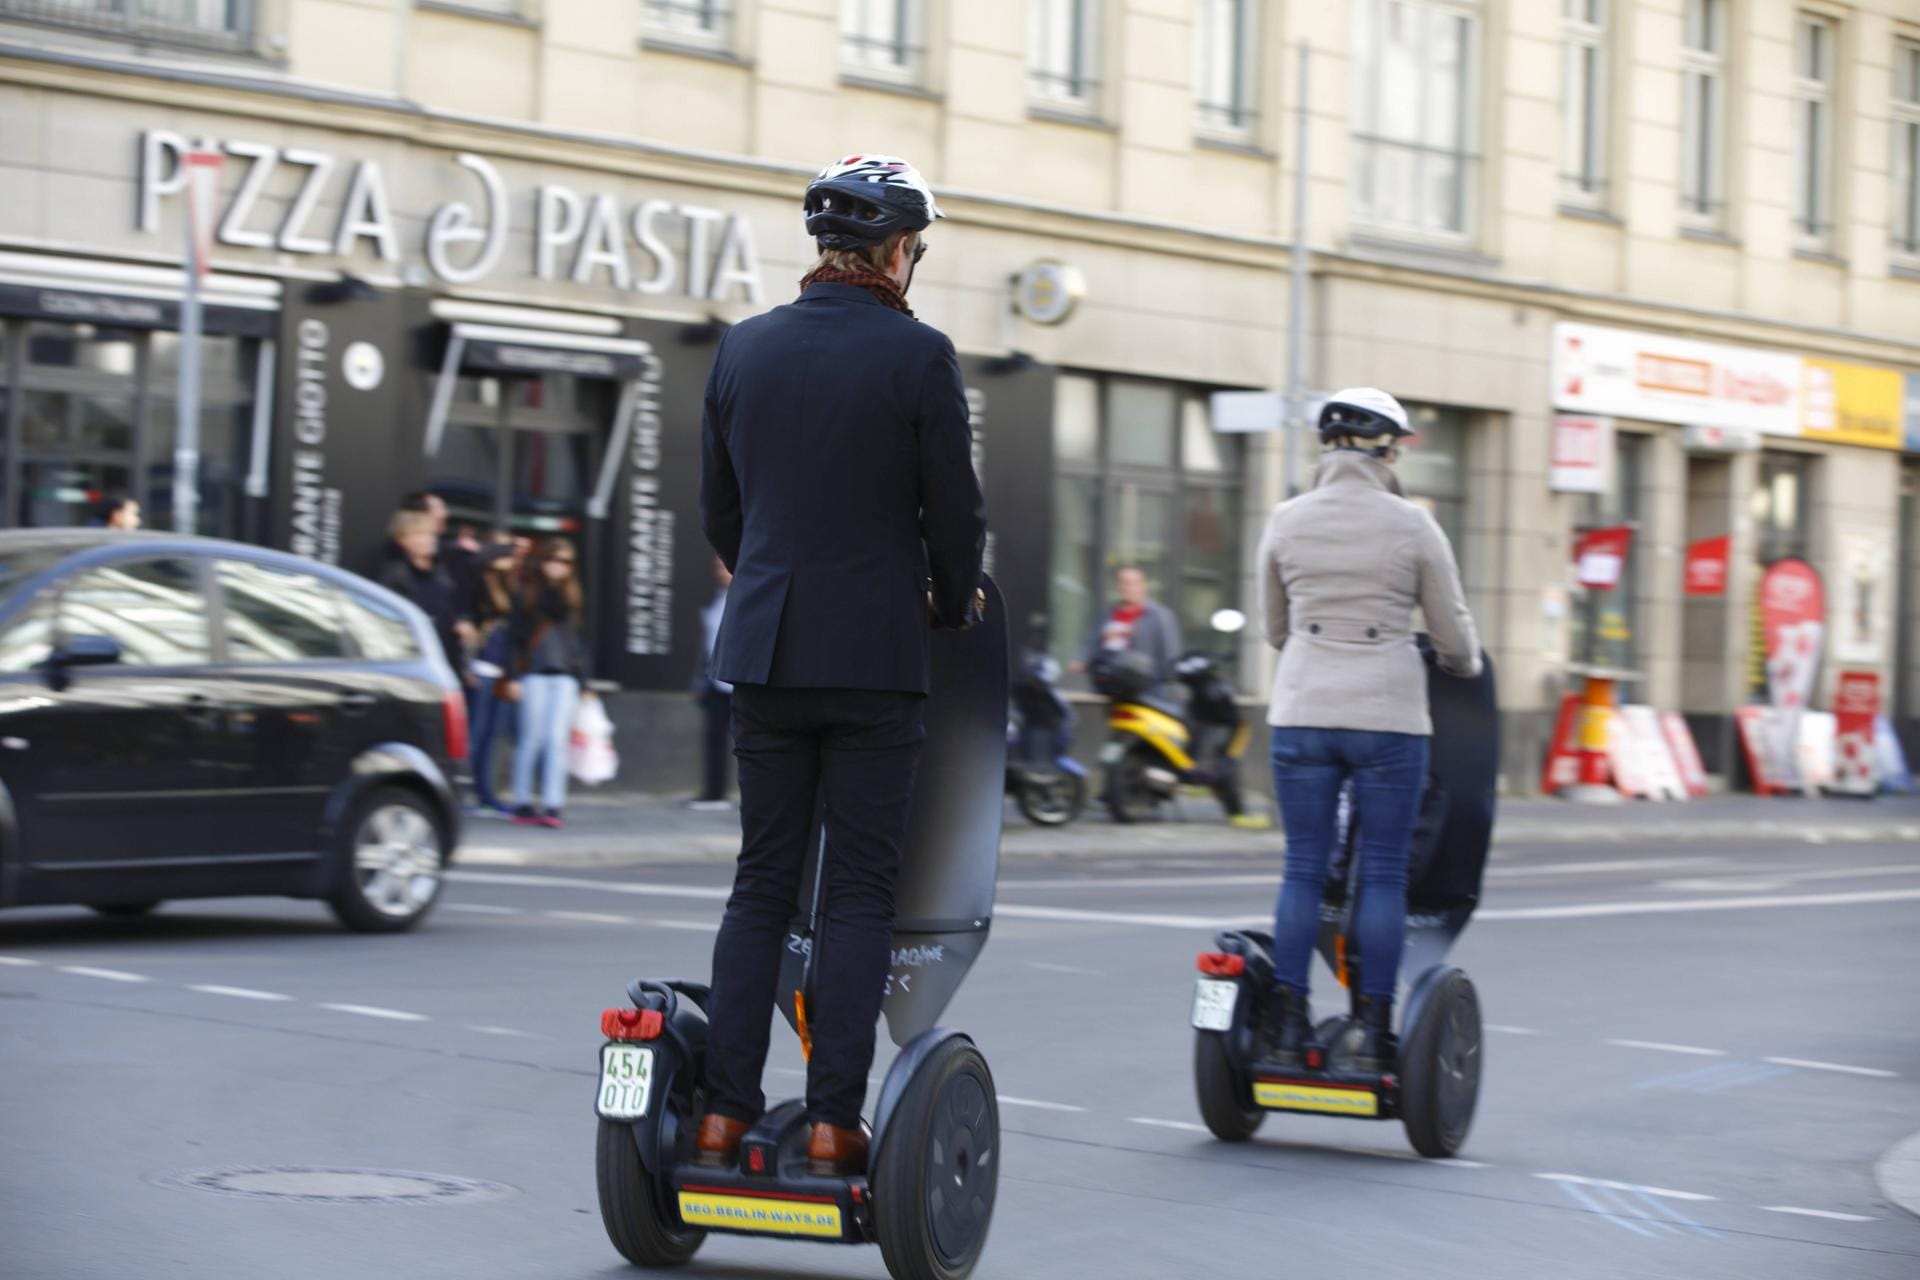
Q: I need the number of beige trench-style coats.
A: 1